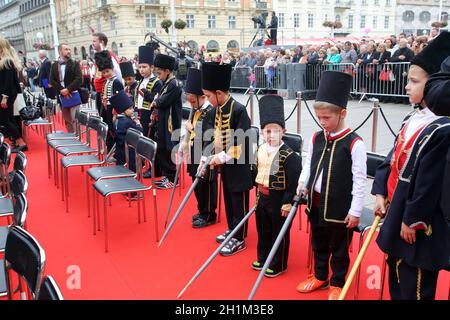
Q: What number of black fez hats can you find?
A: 10